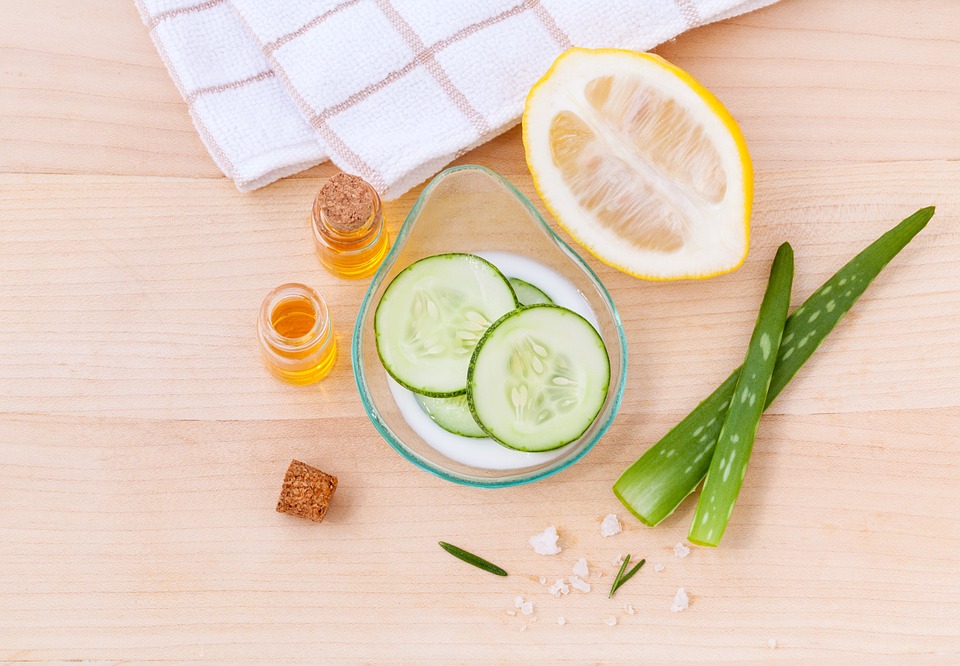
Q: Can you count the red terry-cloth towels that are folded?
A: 0